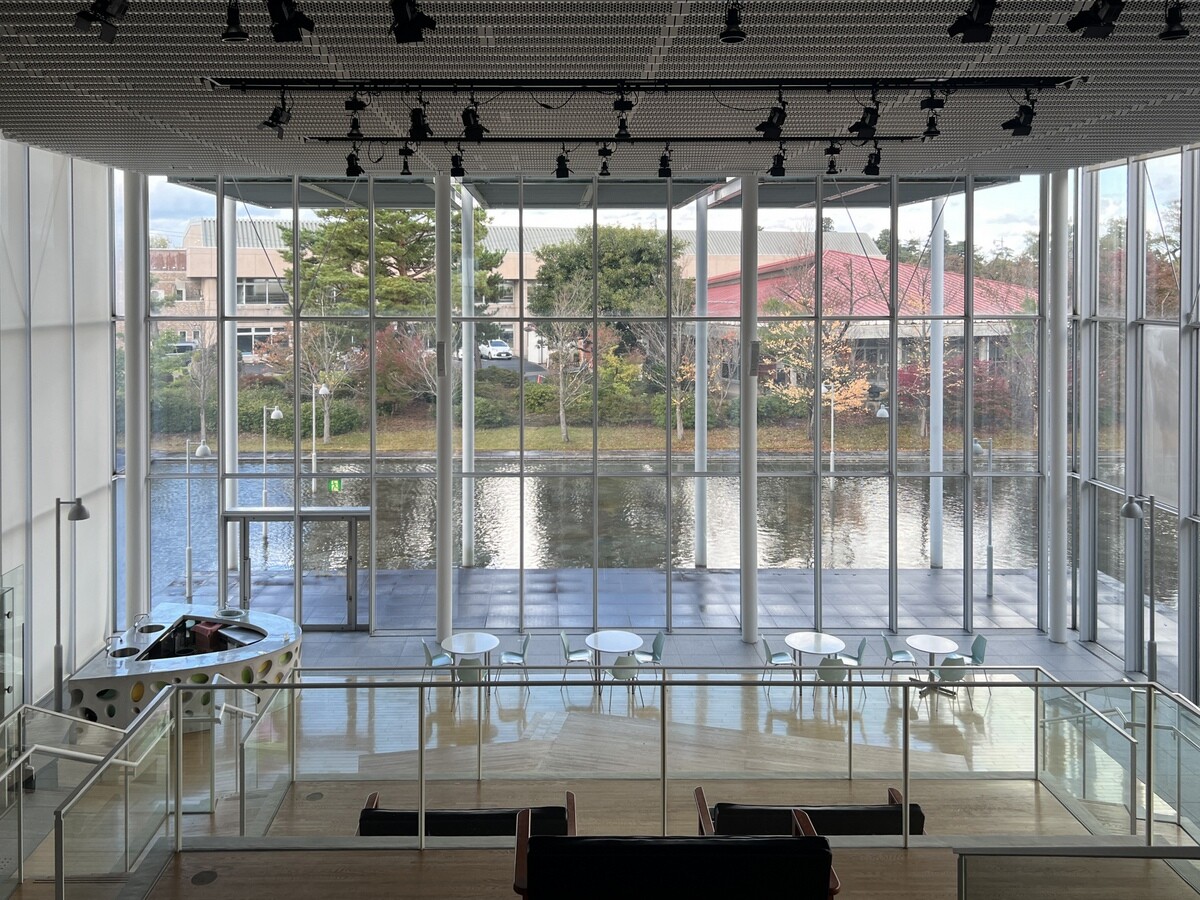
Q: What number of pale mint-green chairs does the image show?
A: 12